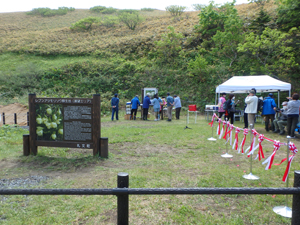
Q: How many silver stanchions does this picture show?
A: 4